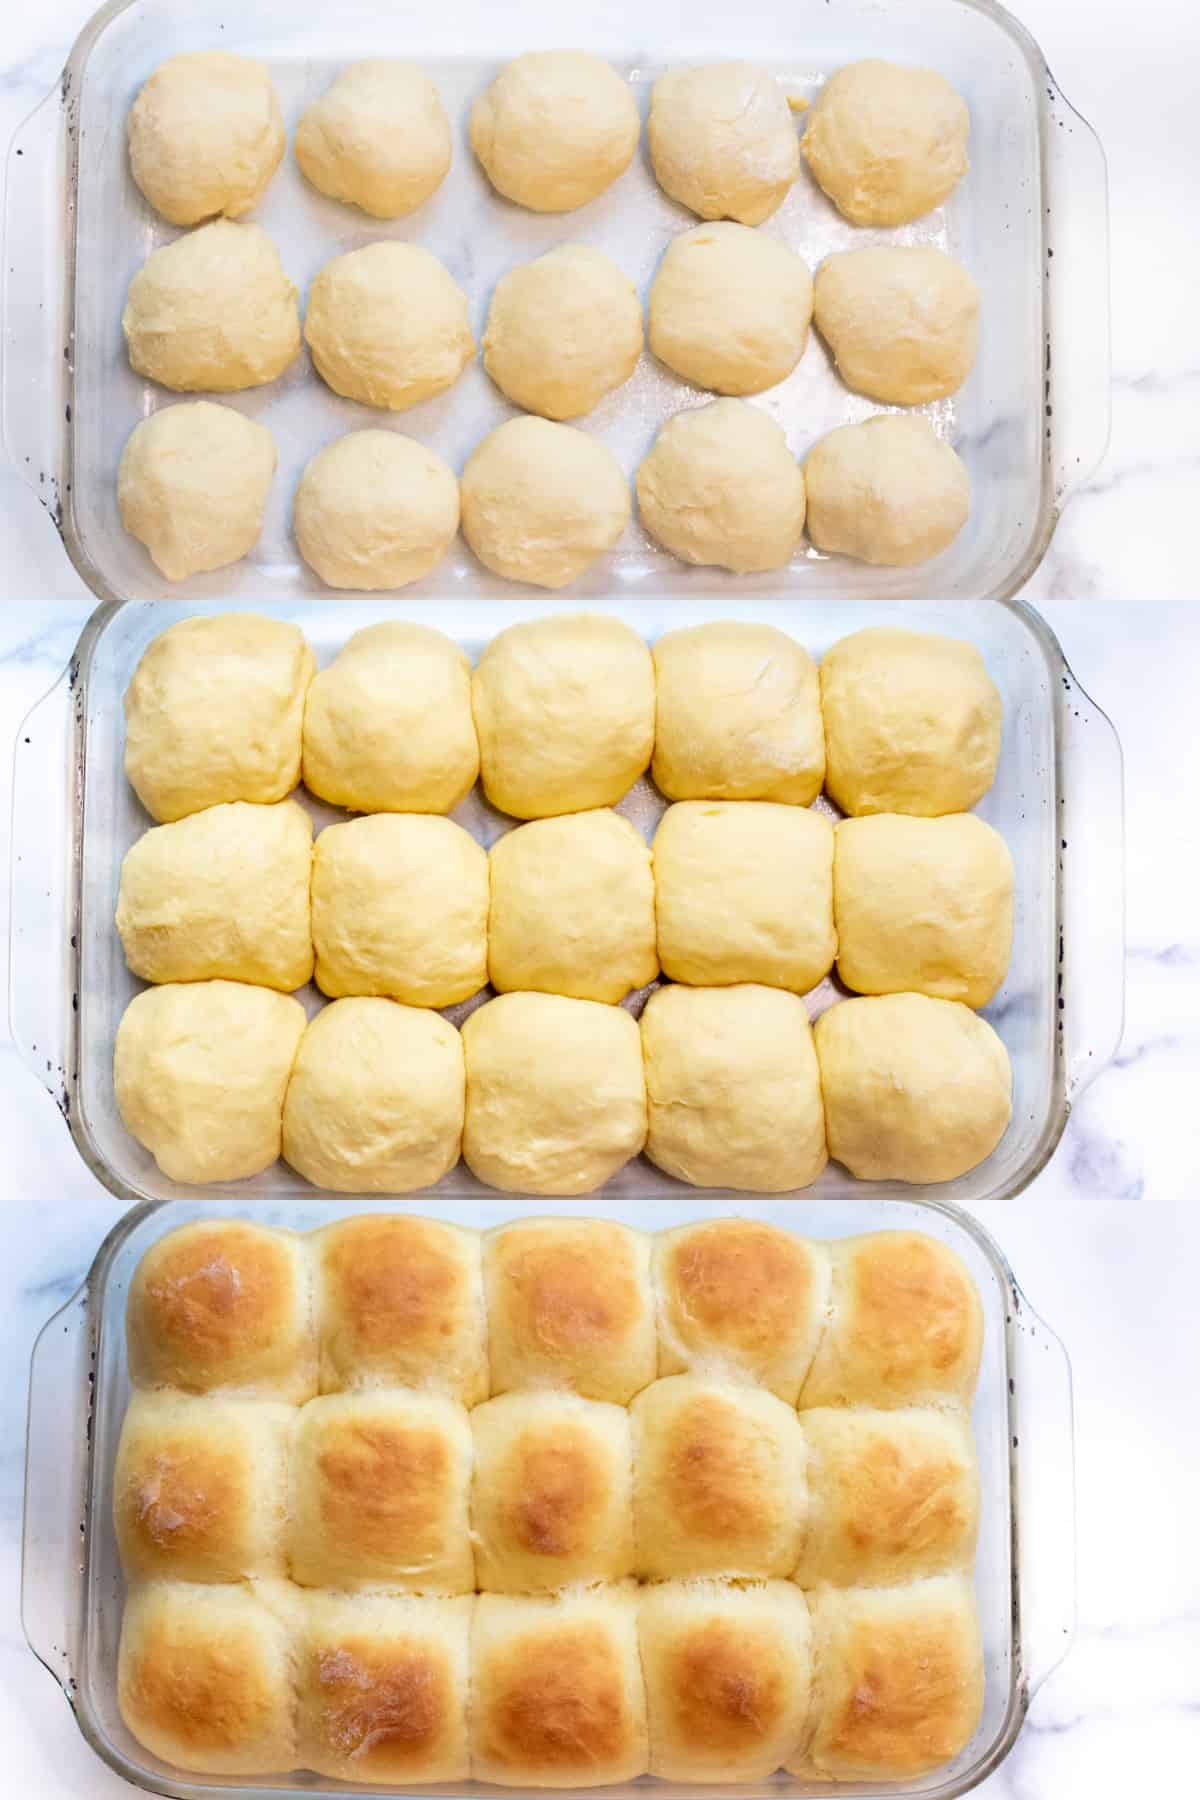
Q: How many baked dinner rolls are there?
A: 15